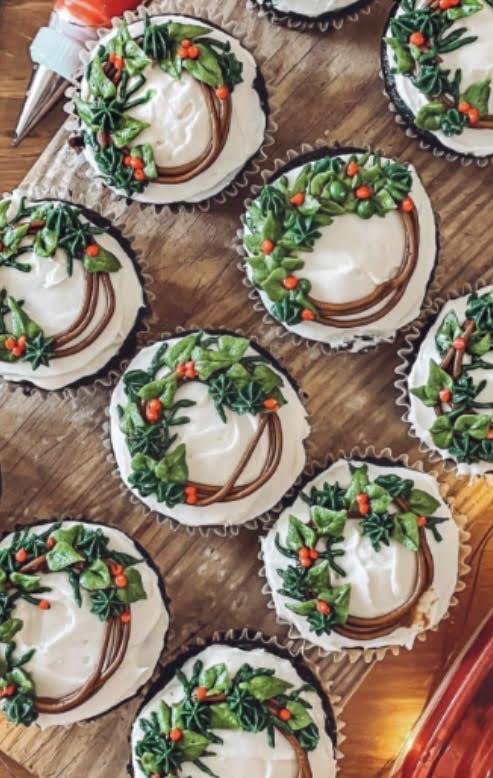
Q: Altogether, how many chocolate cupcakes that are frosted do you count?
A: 10